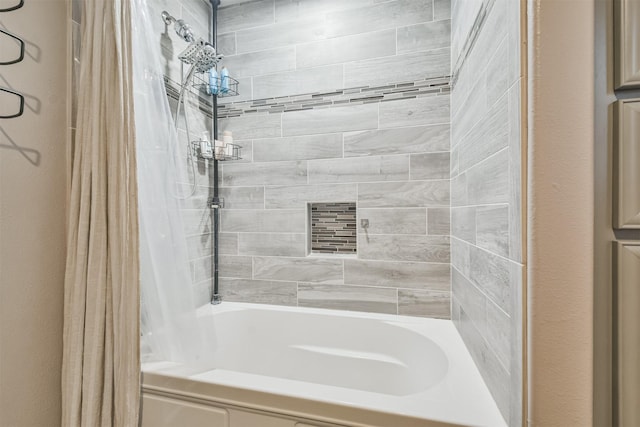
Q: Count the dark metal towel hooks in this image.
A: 3